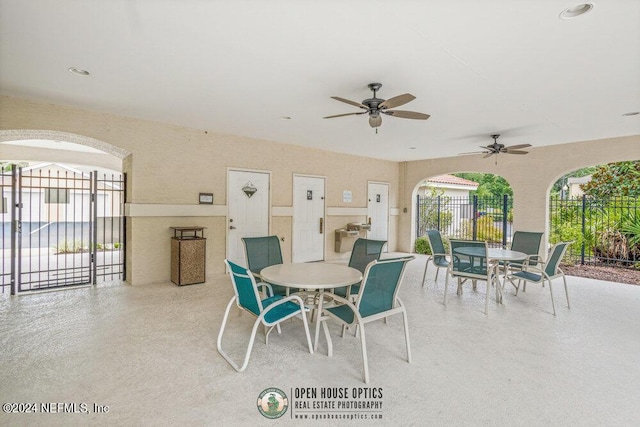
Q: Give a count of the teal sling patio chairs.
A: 8